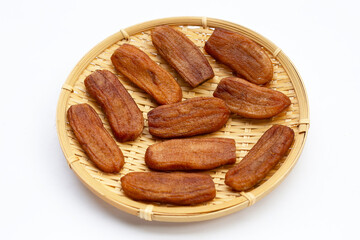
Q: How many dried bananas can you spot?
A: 10